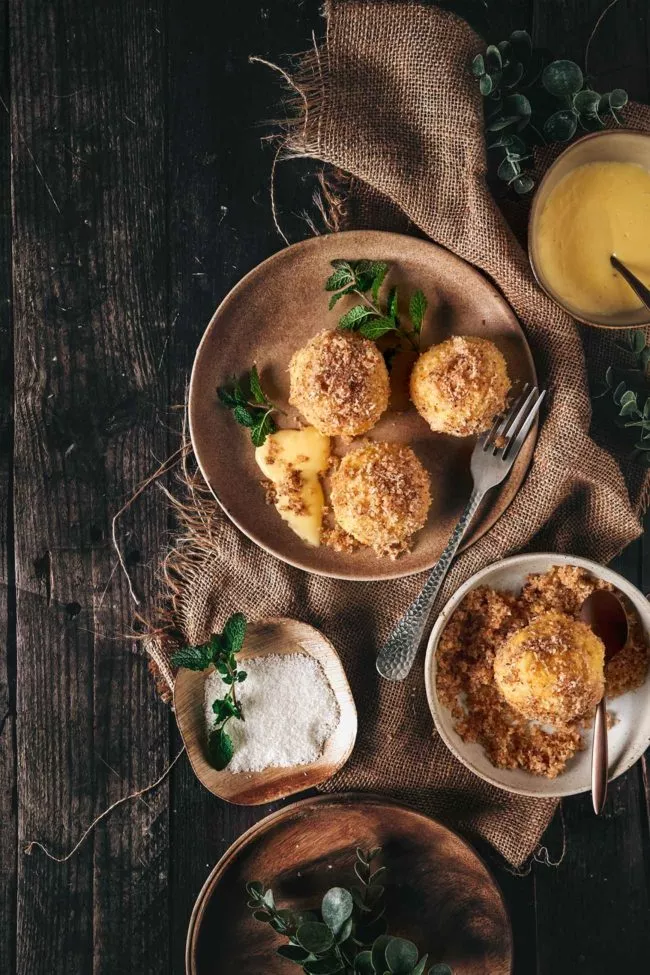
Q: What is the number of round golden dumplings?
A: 4